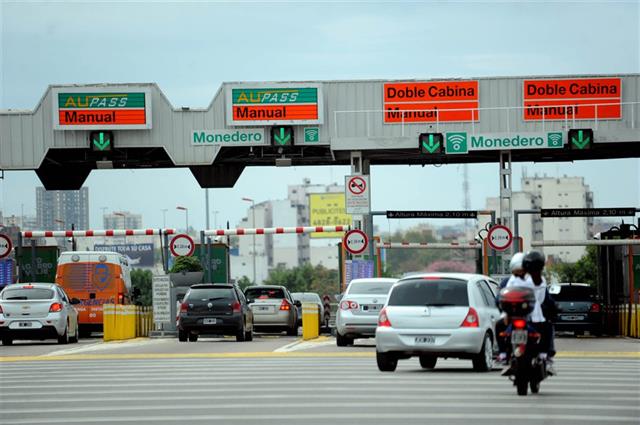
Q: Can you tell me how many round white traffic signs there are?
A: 4